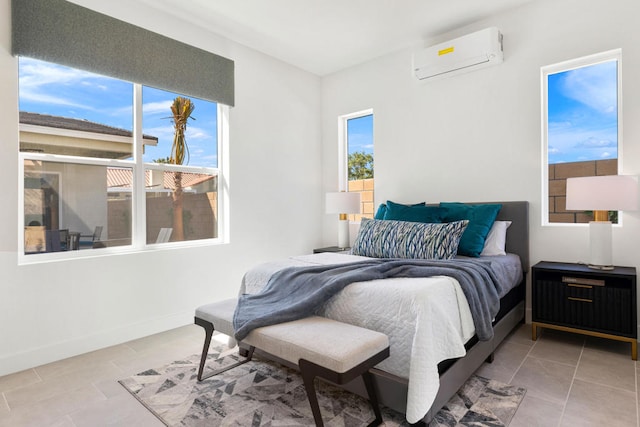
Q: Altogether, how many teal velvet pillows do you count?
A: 3